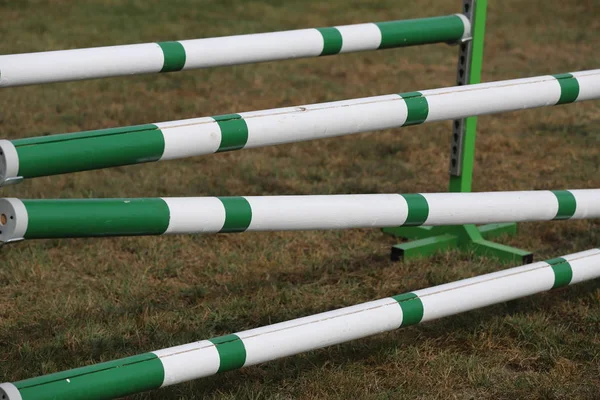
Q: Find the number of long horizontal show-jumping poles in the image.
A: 4